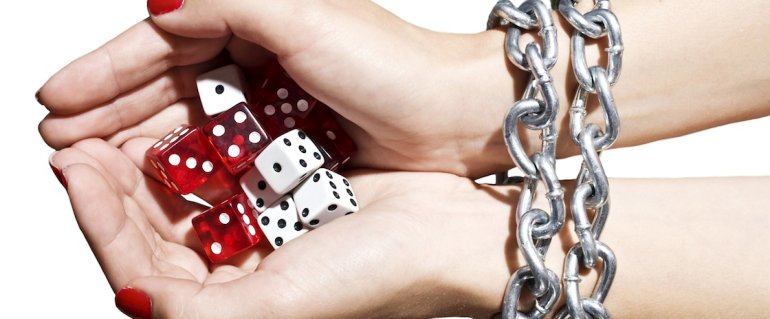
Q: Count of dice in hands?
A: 10